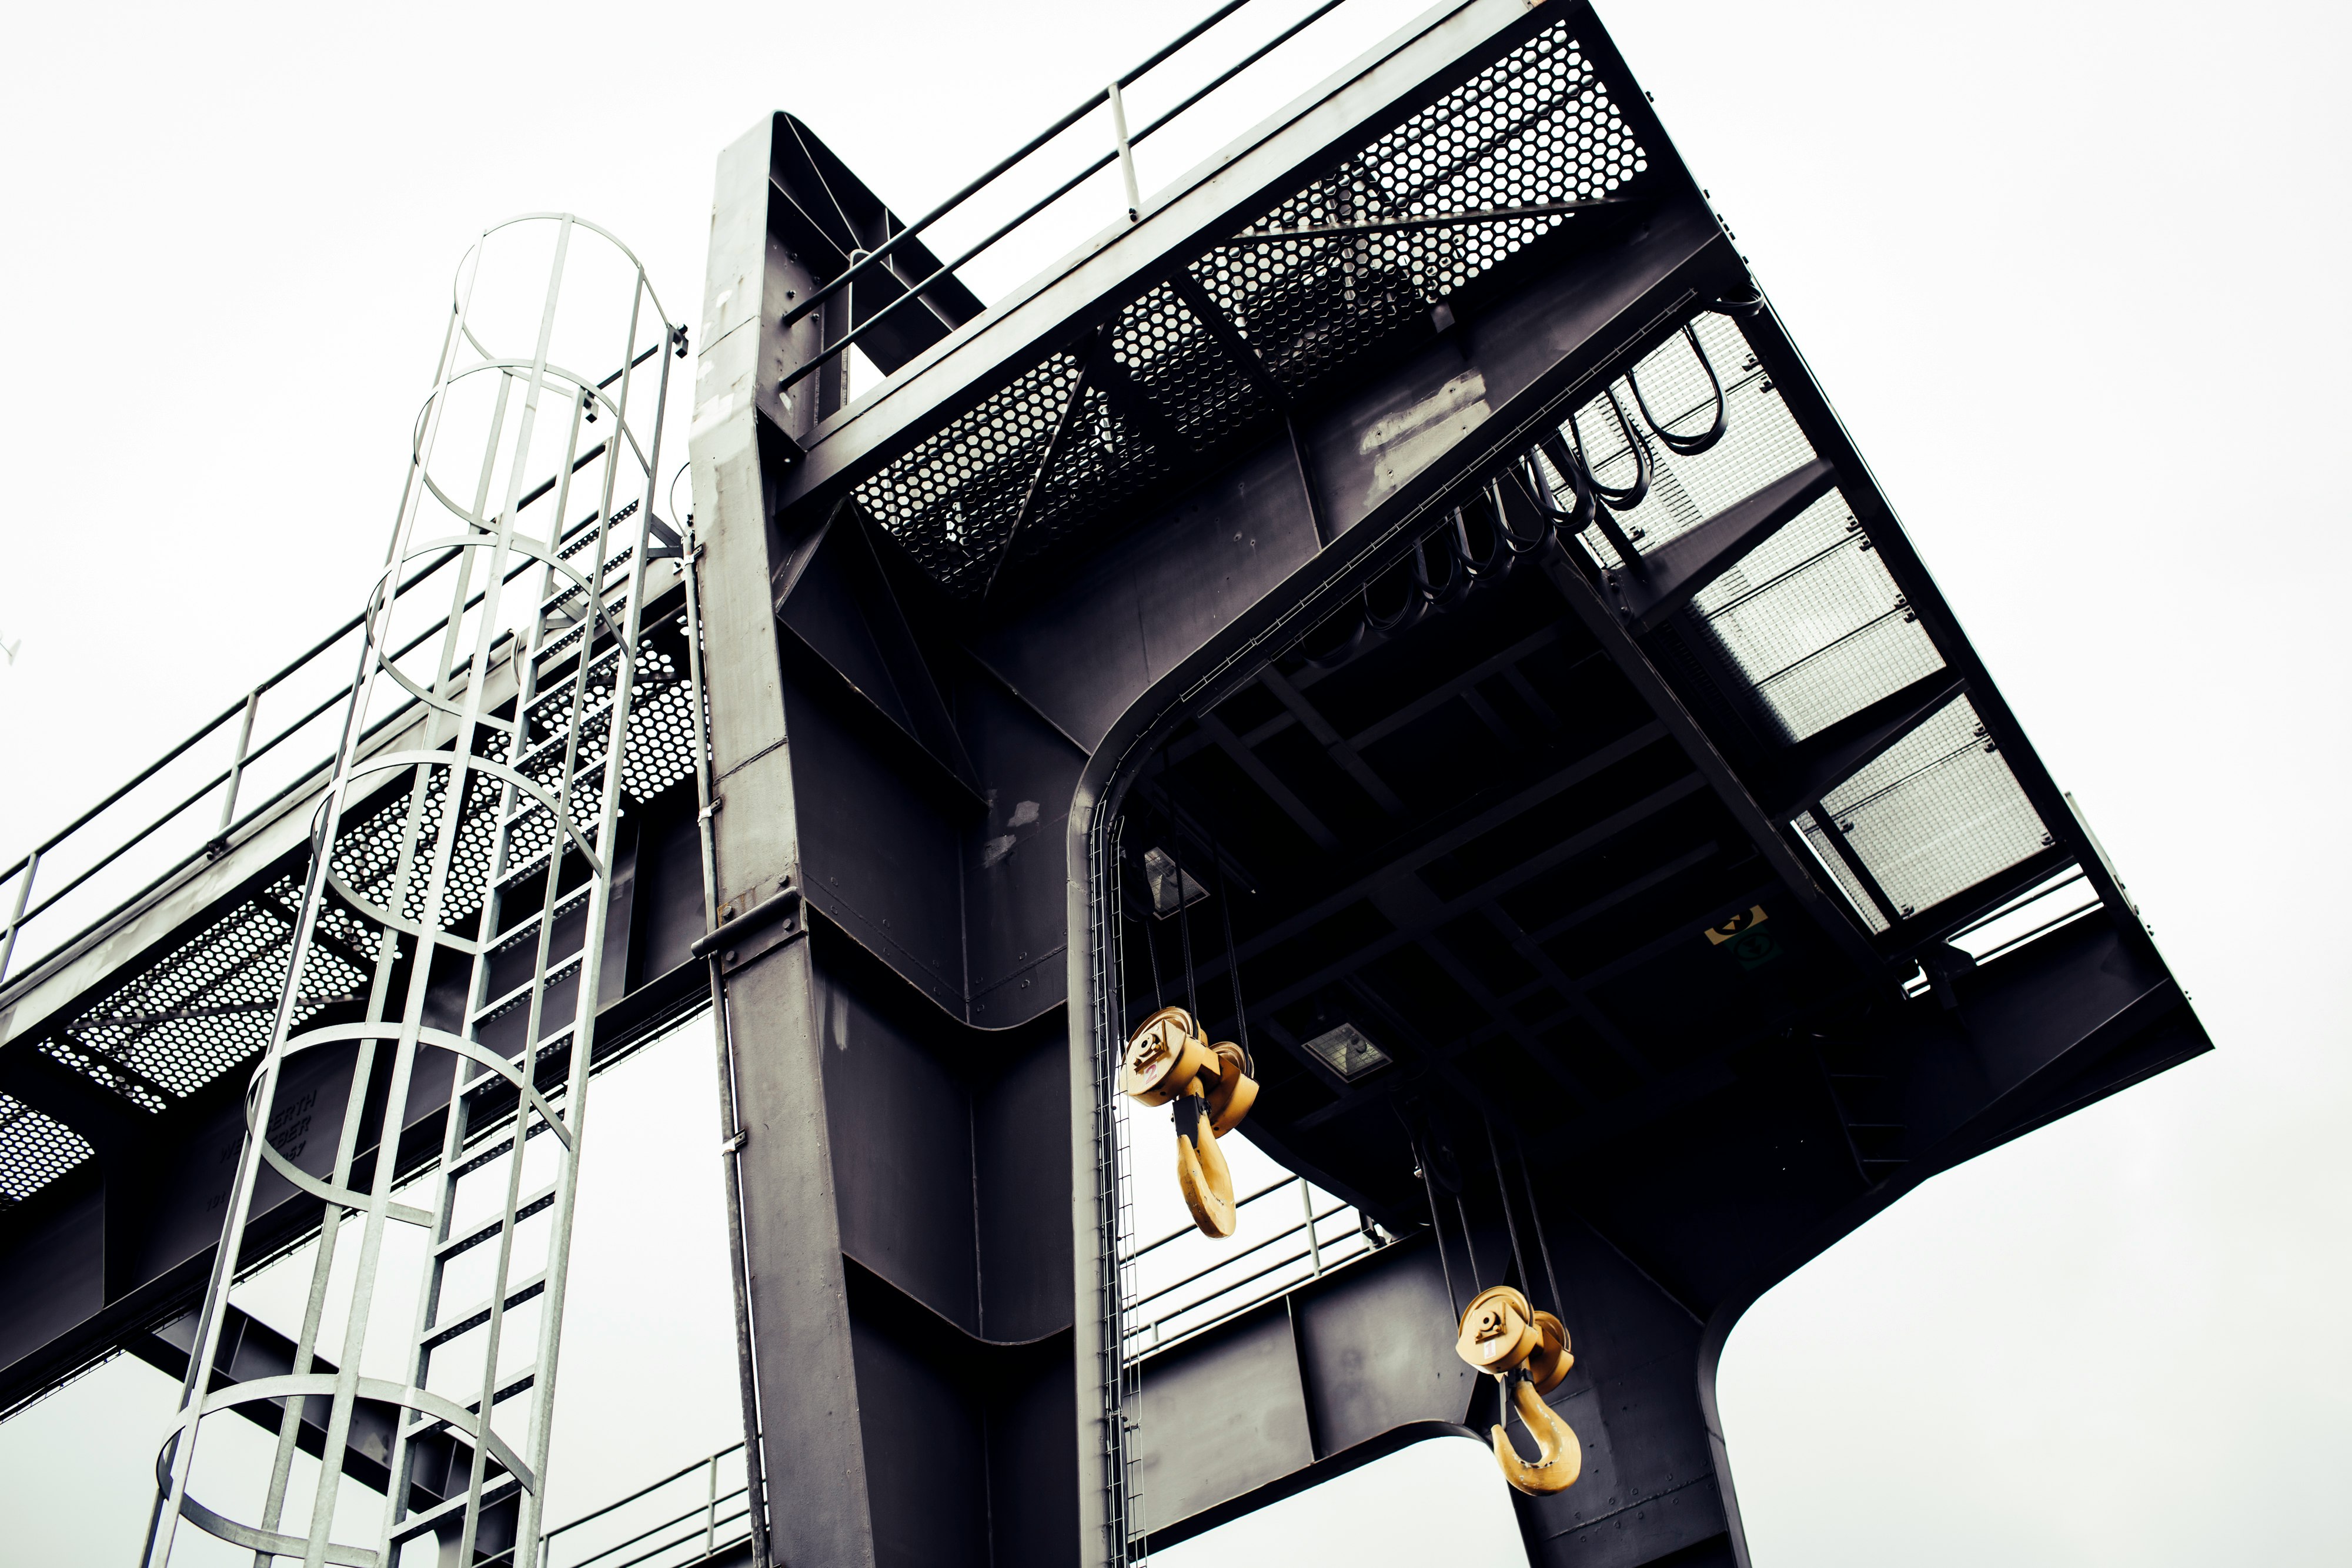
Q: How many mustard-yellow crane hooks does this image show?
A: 2